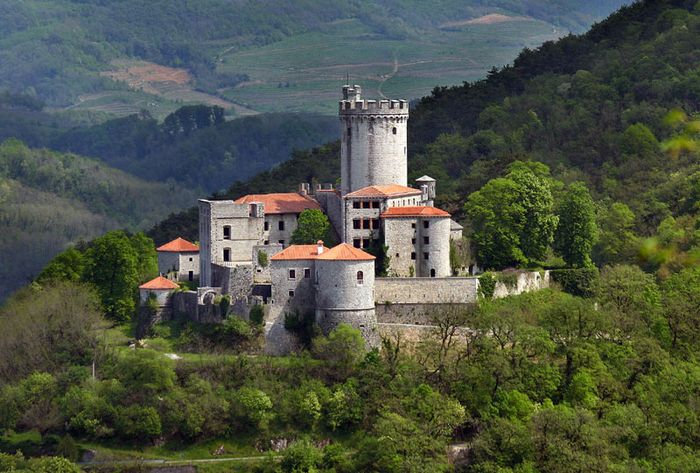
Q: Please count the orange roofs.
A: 7